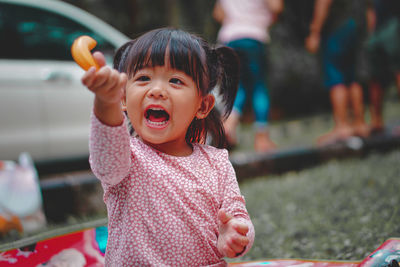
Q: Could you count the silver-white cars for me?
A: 1